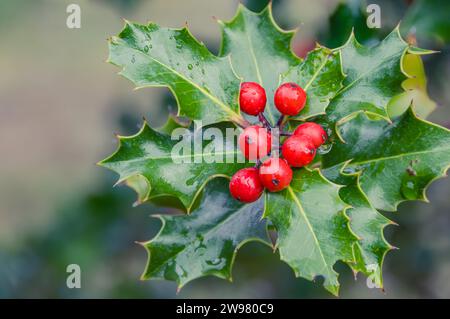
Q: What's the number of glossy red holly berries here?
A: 7